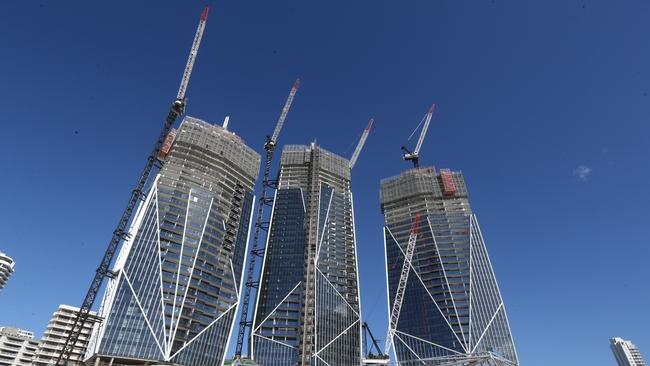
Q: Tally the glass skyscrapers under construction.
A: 3